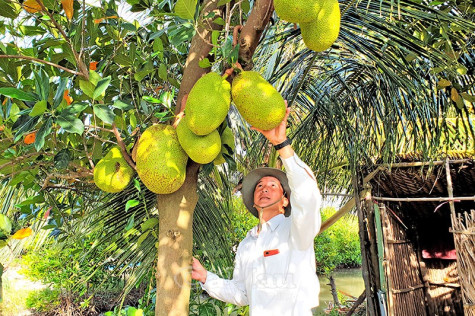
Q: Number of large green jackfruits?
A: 7